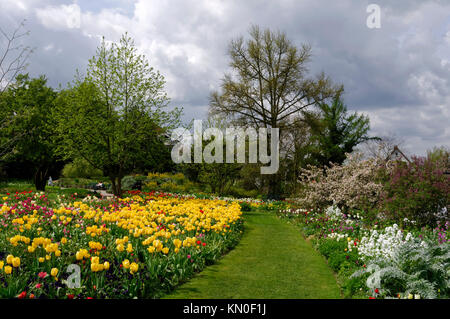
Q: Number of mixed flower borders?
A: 2